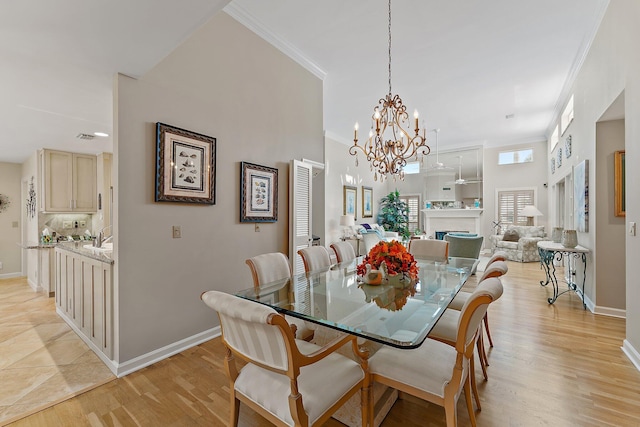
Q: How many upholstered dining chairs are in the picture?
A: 8